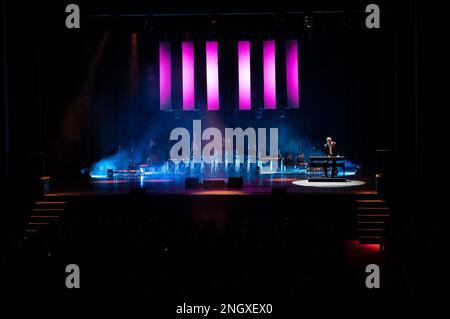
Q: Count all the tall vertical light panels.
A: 6